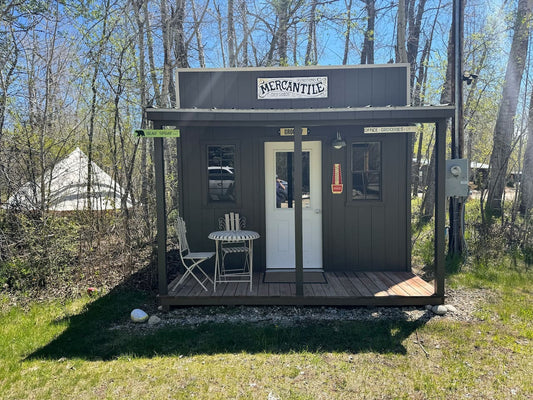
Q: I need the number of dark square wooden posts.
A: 3